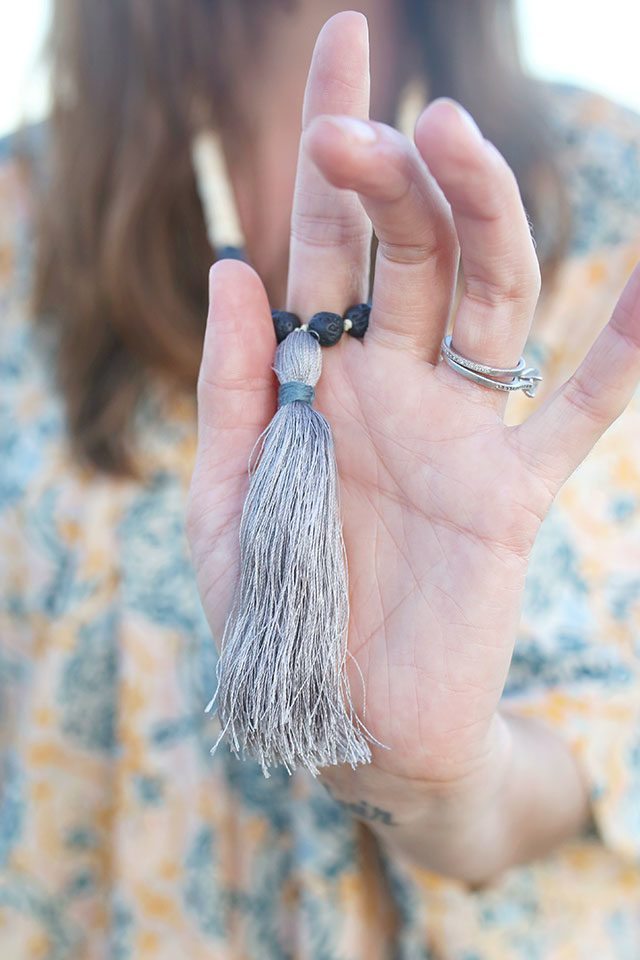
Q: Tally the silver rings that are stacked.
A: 2